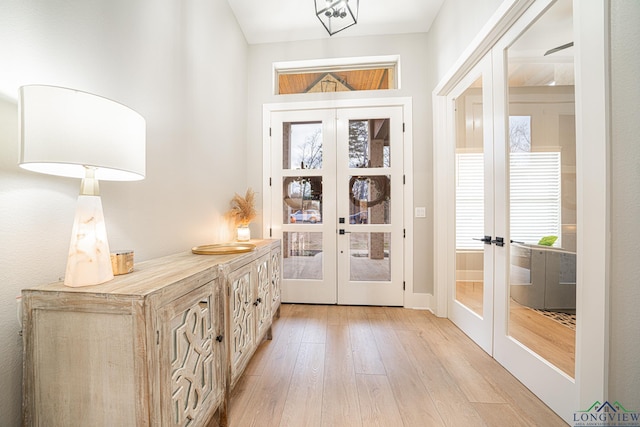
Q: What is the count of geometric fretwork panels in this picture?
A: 4